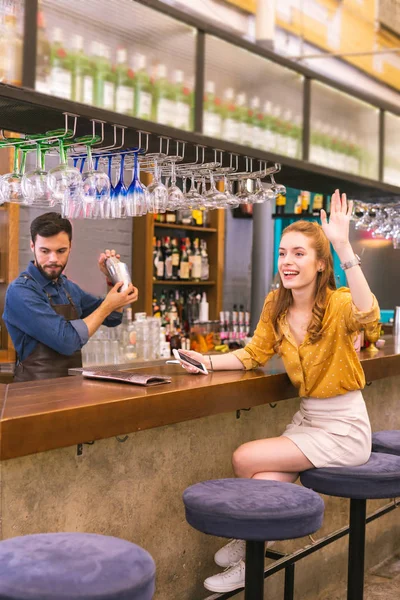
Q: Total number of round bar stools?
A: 4